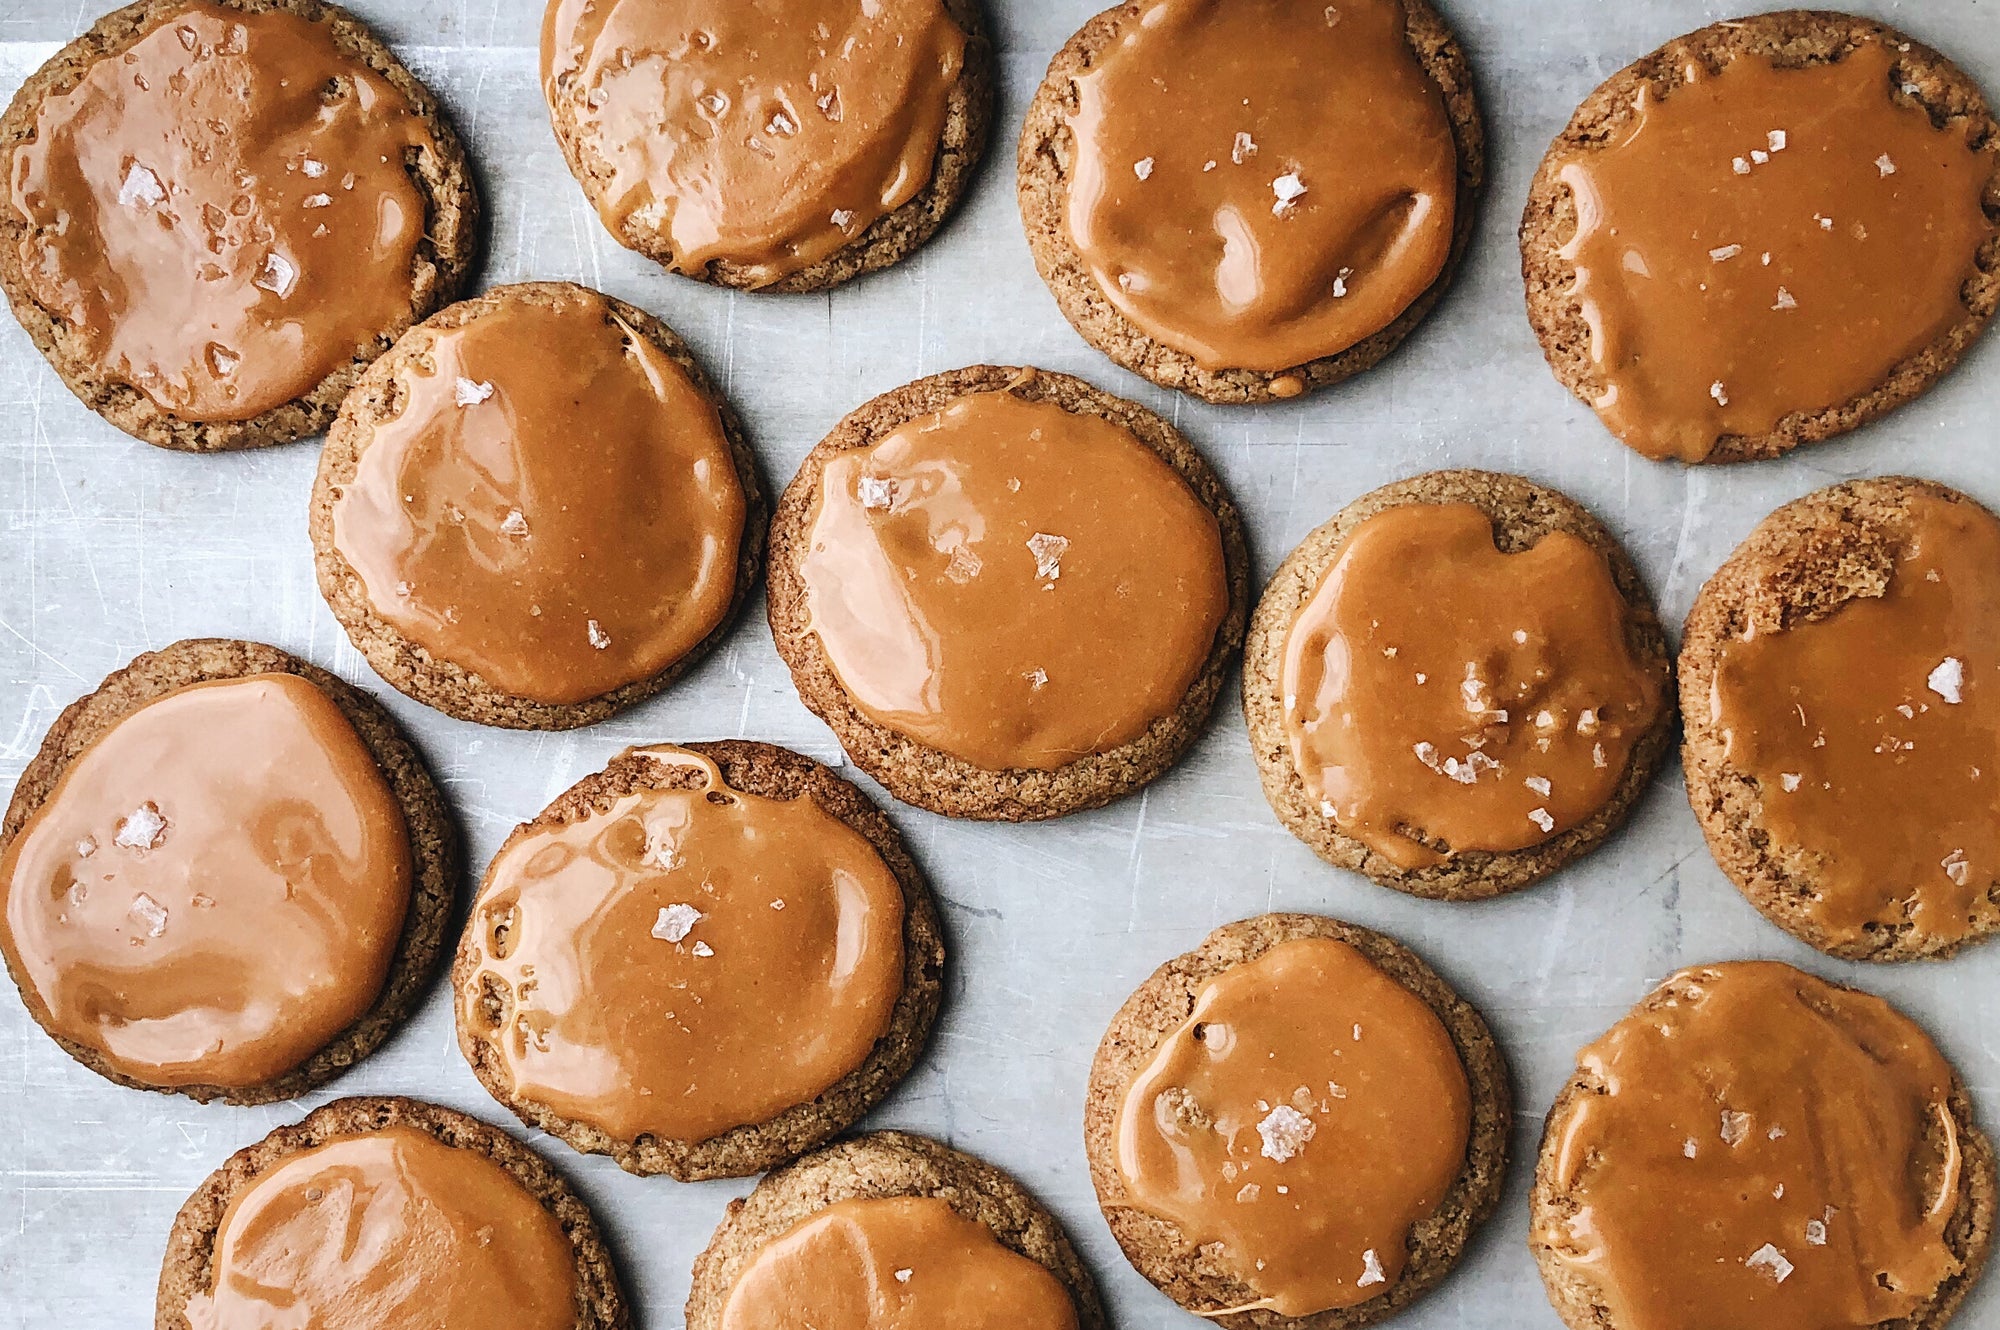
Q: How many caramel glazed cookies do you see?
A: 14